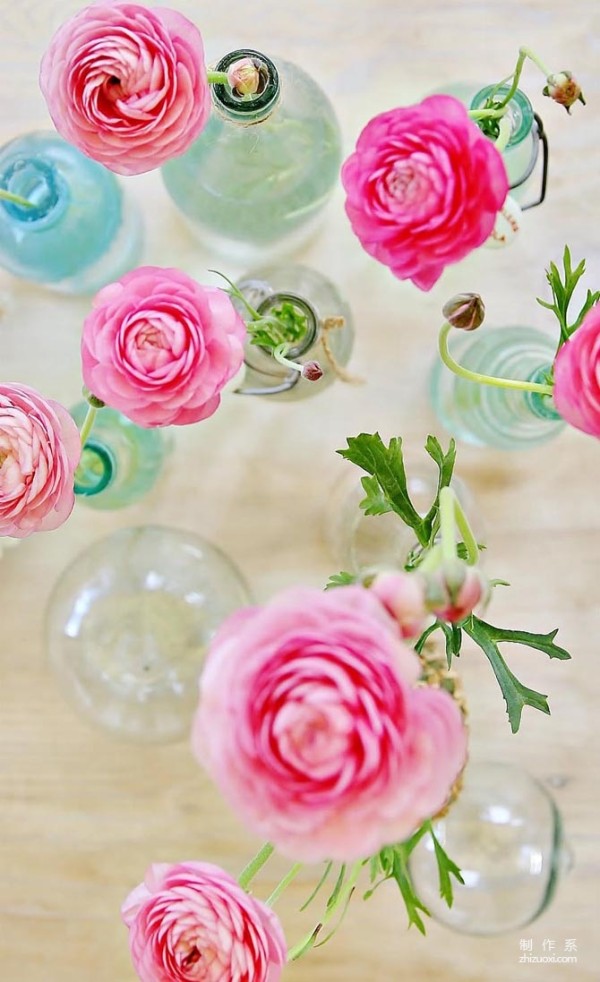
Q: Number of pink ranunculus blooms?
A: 7